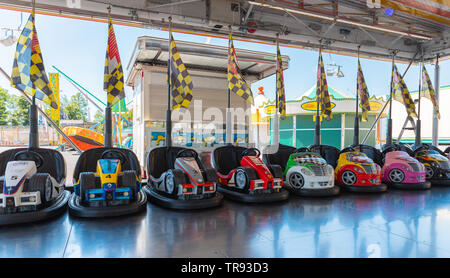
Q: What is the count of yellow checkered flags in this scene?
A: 9